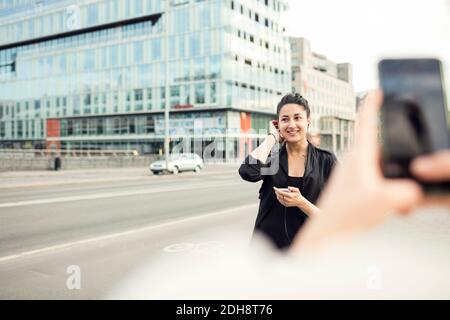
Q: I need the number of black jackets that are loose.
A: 1